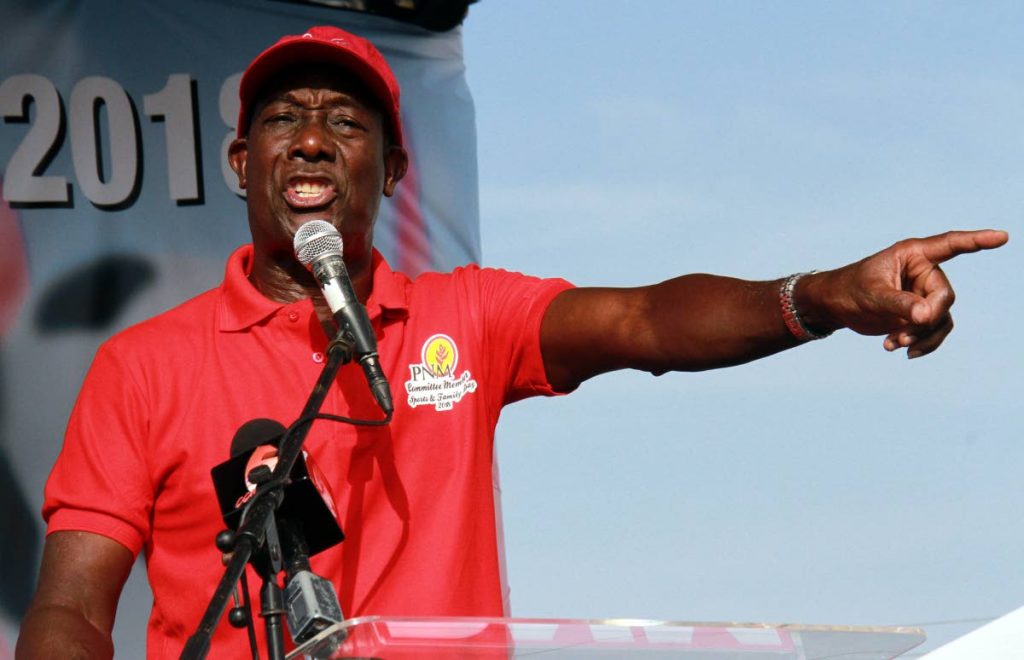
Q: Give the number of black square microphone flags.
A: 1